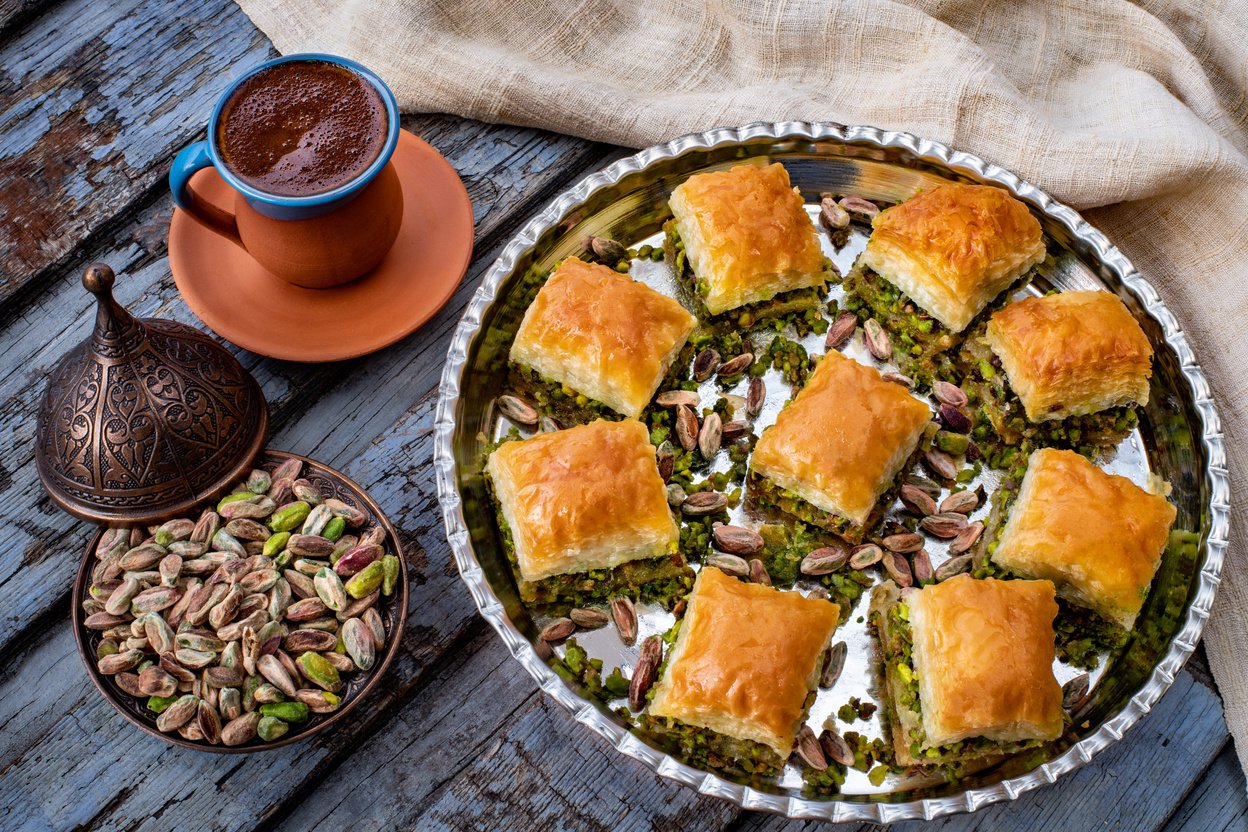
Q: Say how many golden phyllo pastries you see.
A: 9